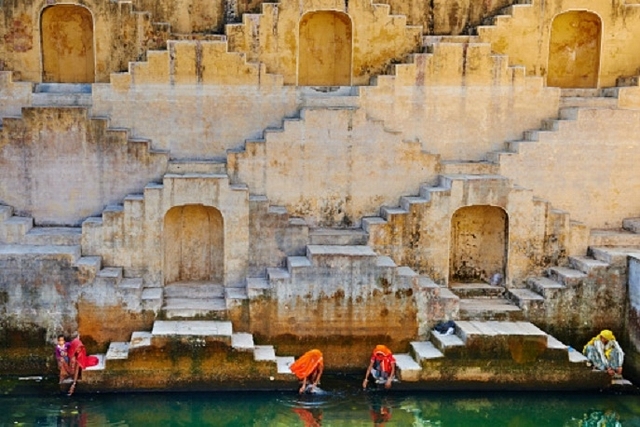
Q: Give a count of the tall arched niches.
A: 5